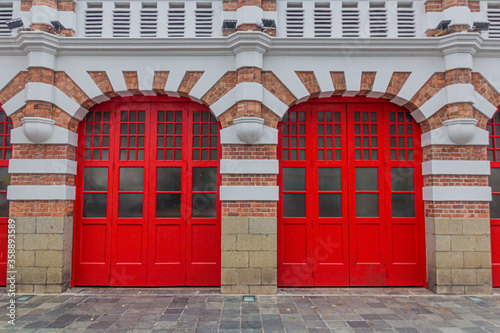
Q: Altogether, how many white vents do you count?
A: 12